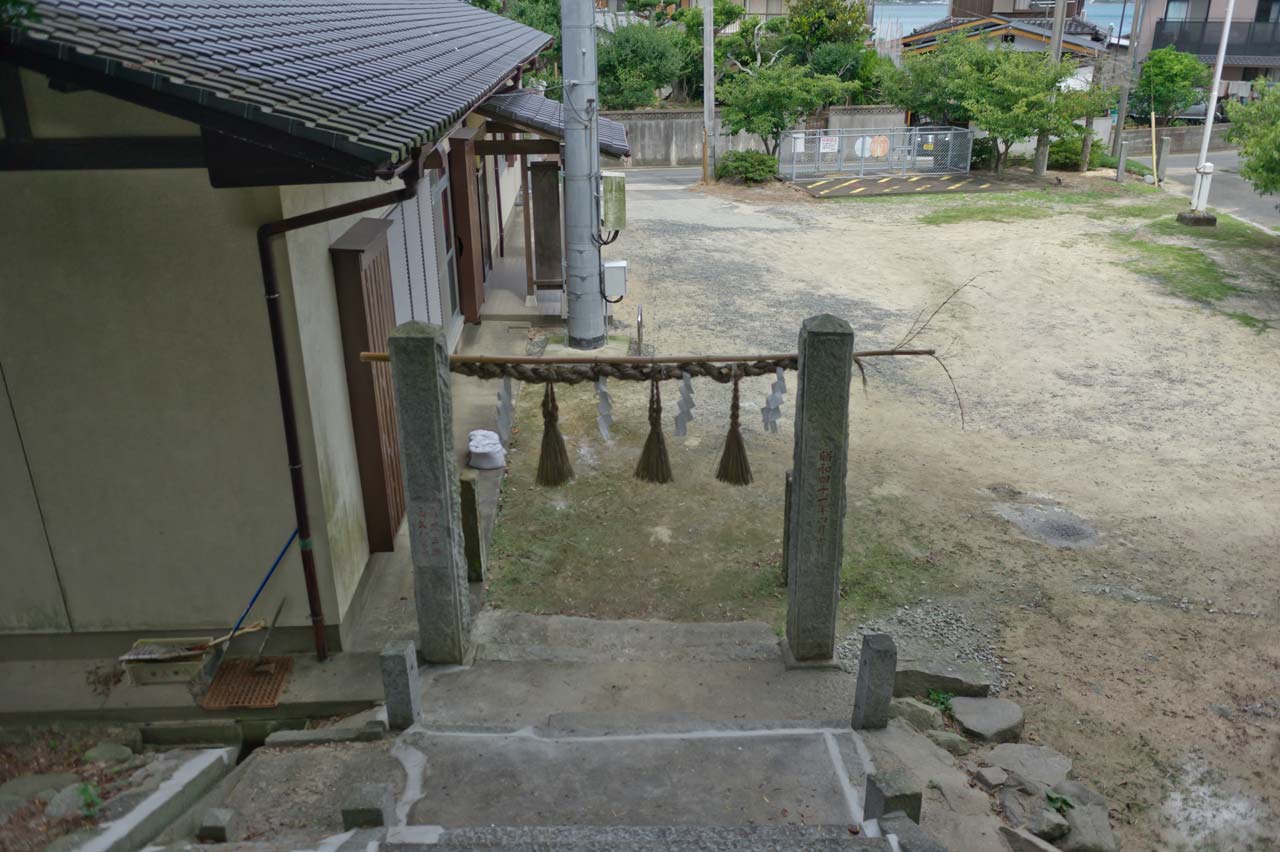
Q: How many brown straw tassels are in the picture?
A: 3